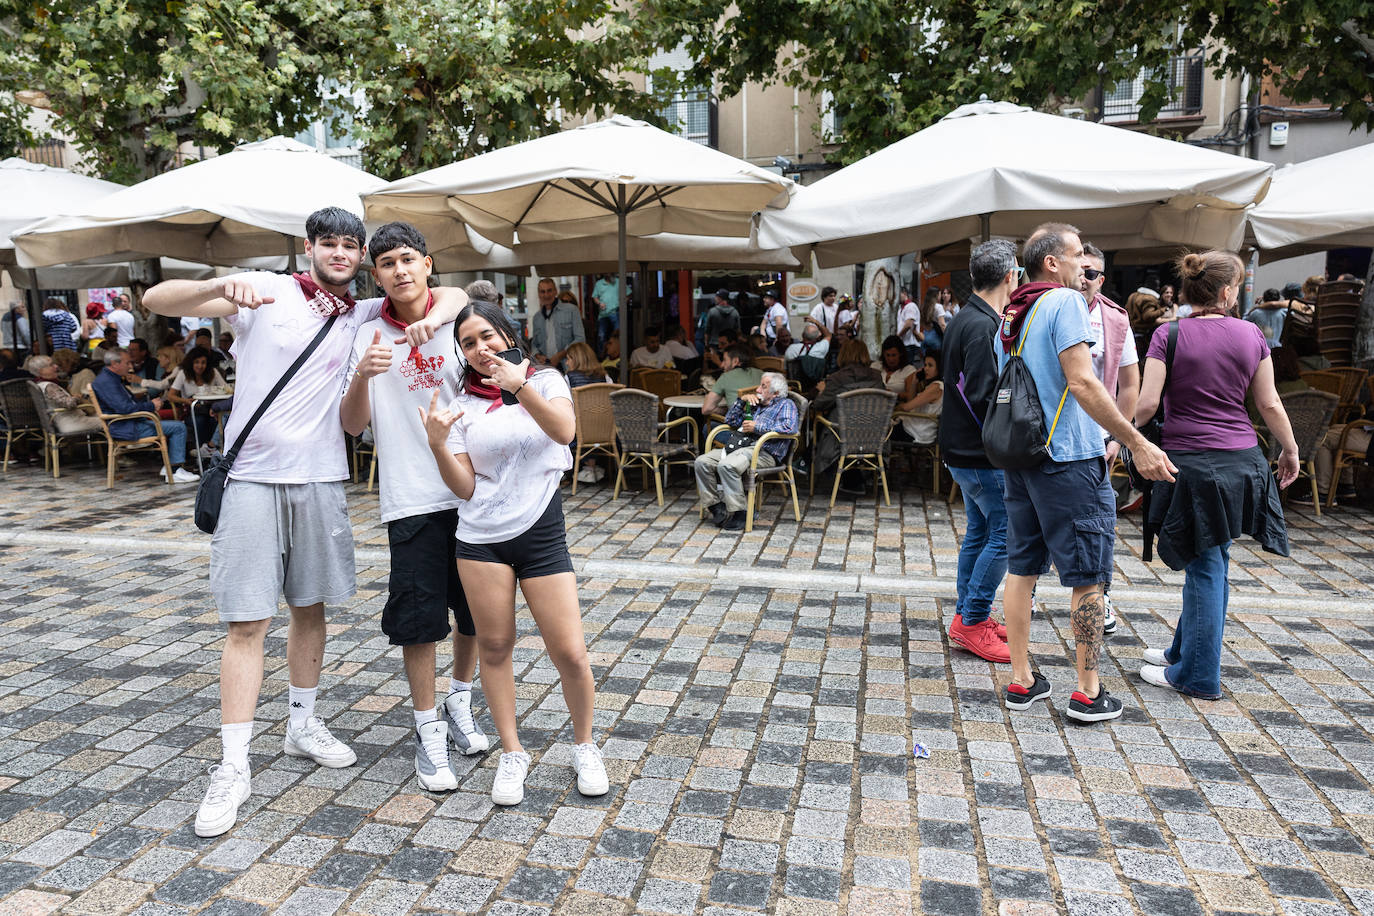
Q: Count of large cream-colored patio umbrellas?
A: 5